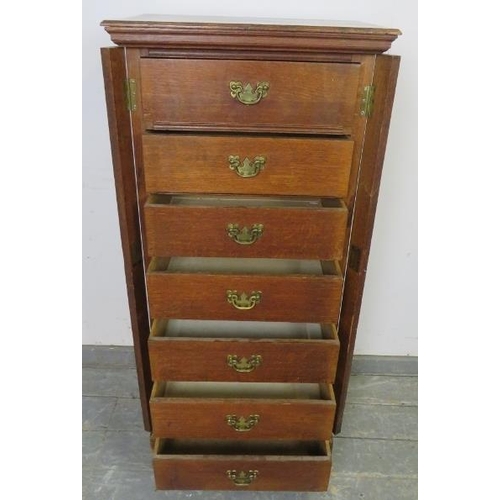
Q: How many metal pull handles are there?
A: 7